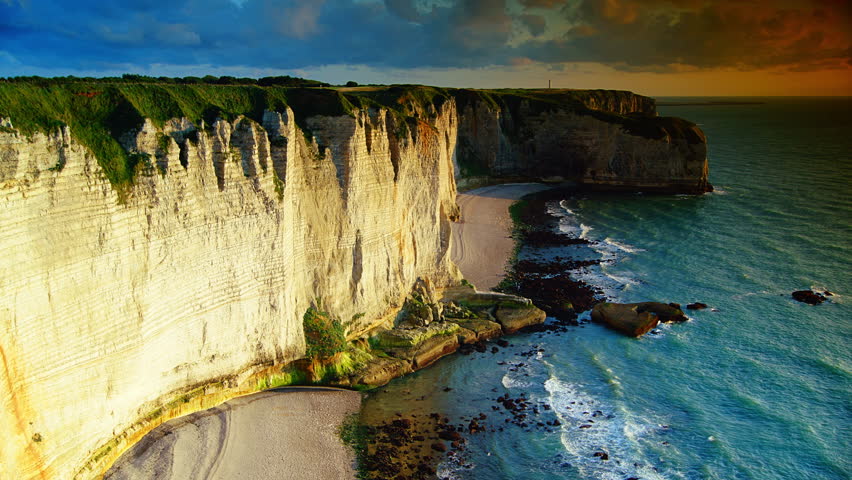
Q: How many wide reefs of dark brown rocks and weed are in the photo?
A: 2